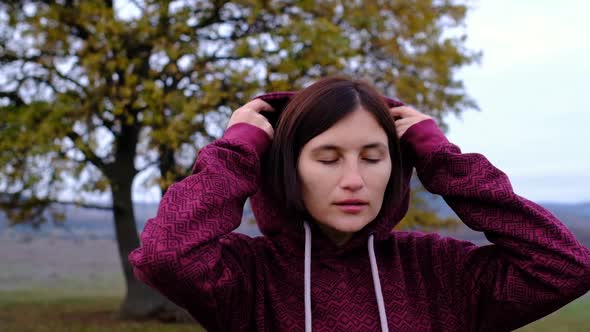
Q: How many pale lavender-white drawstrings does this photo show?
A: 2